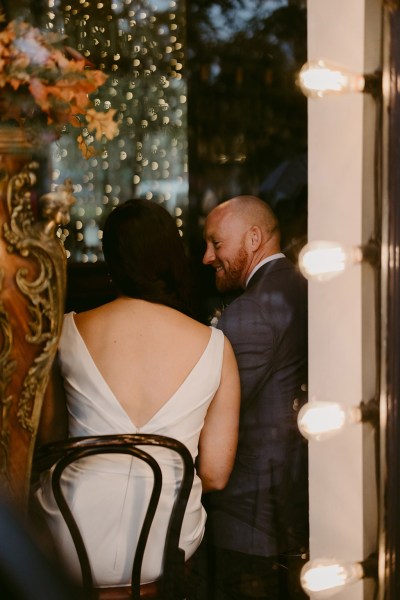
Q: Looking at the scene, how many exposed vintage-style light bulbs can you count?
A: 4